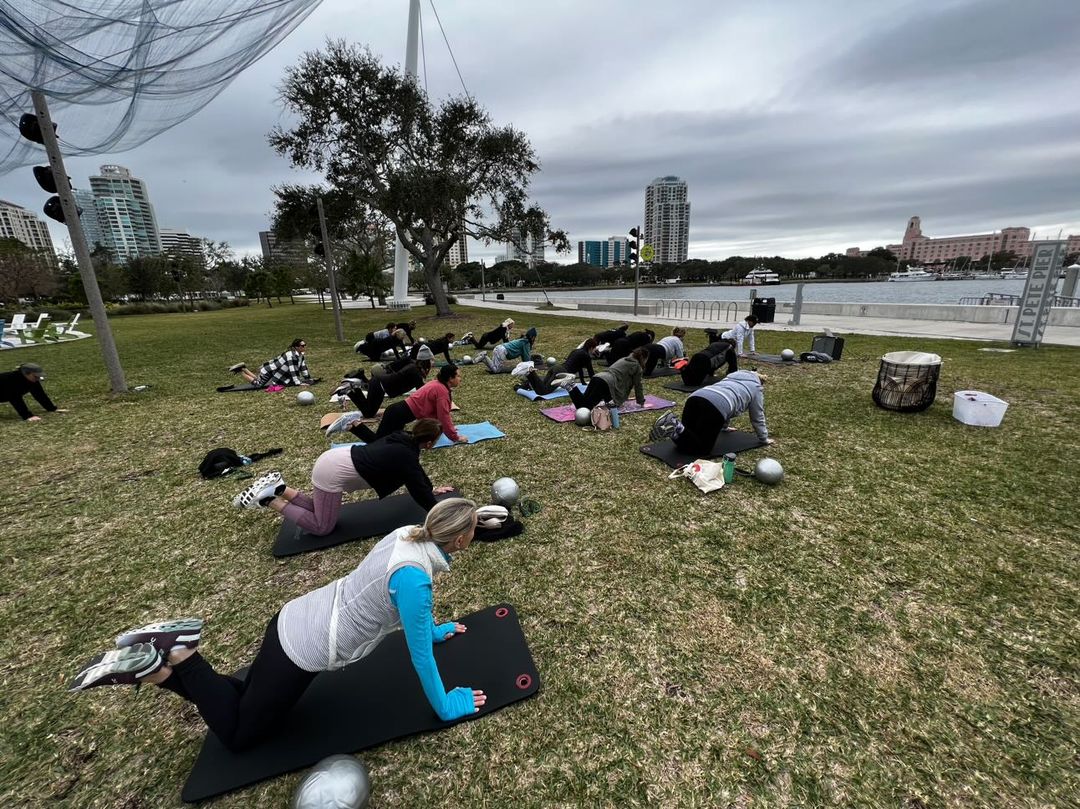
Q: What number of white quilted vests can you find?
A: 1